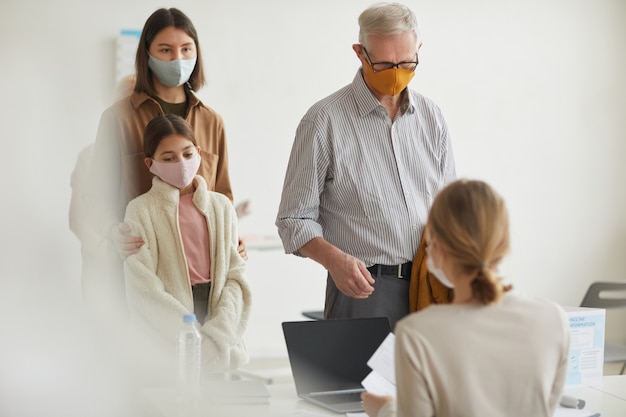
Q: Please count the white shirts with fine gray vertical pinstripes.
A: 1